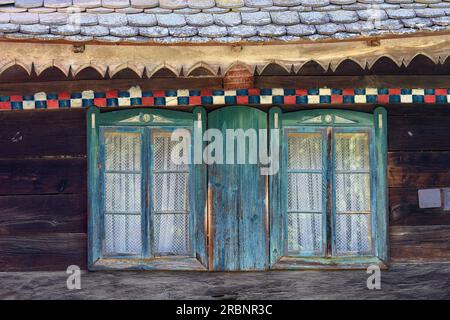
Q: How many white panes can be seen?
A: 12